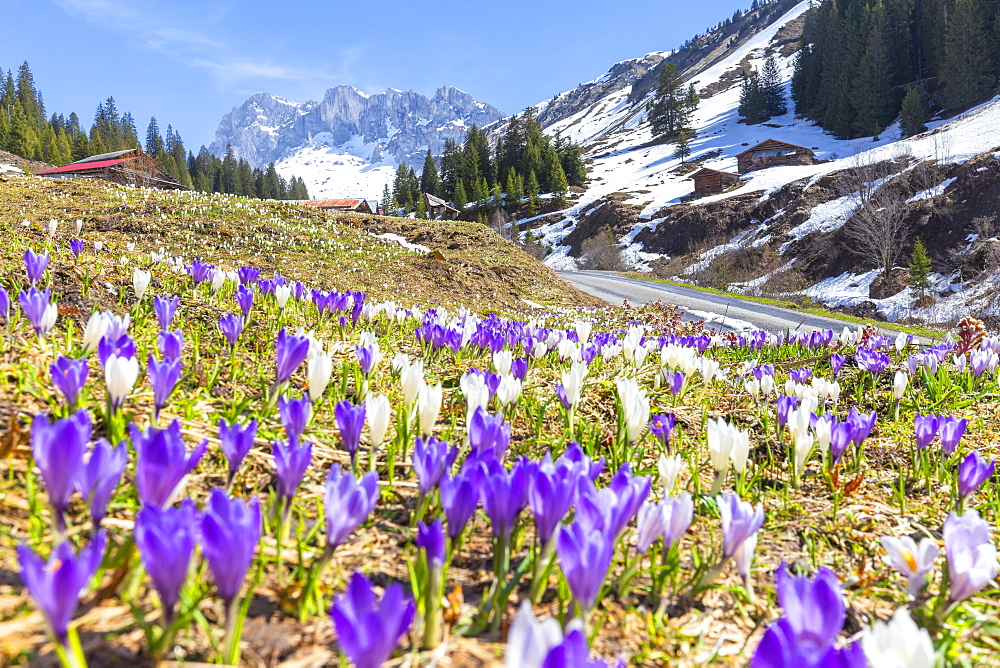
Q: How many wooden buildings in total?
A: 5